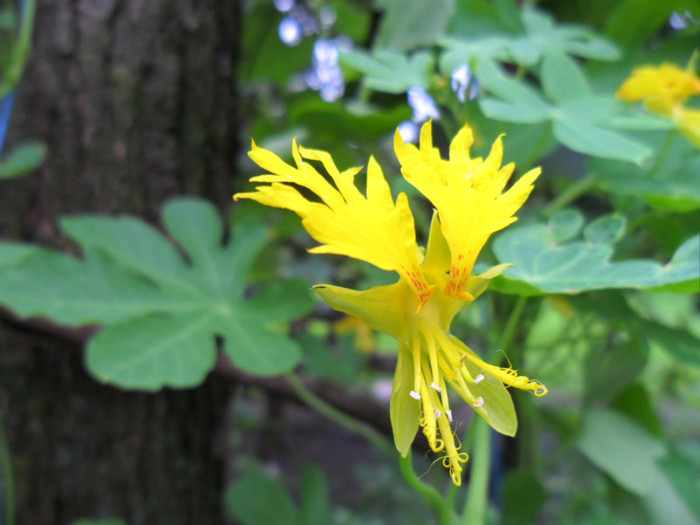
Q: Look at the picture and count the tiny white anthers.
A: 6